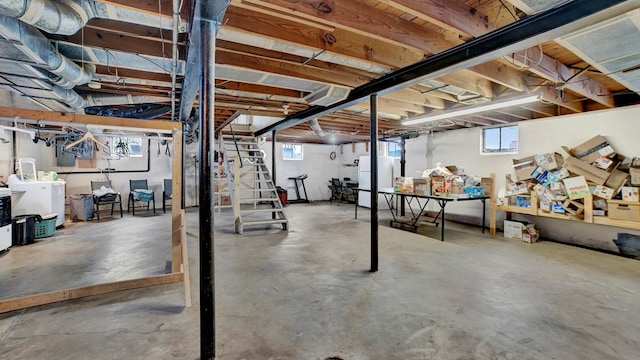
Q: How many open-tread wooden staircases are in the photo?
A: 1